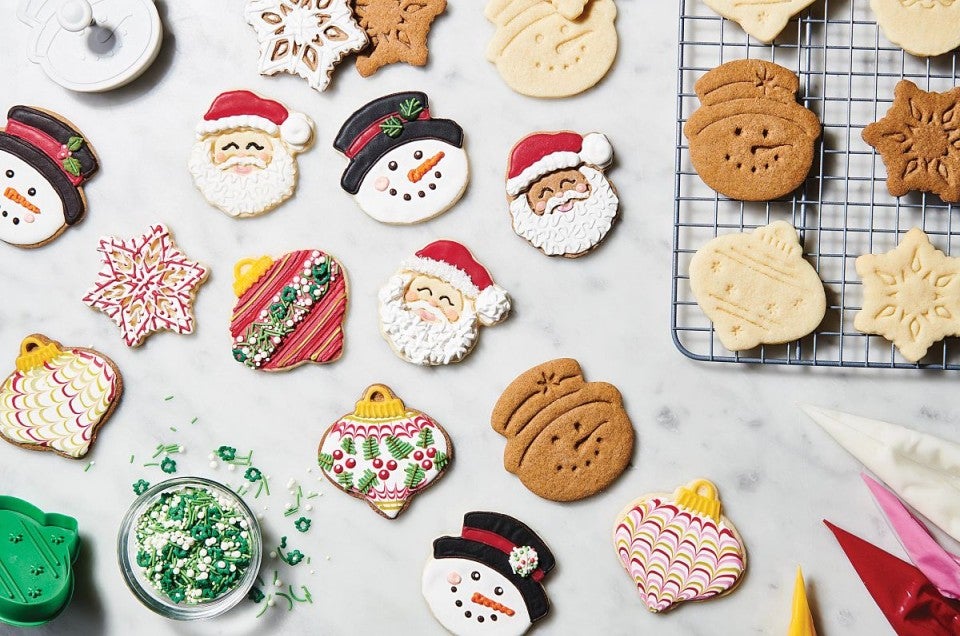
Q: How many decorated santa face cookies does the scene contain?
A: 3